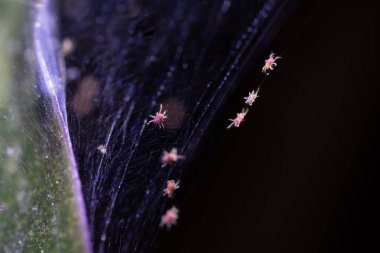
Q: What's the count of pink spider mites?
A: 7